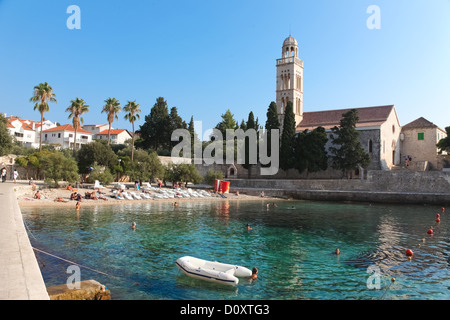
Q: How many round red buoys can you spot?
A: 5